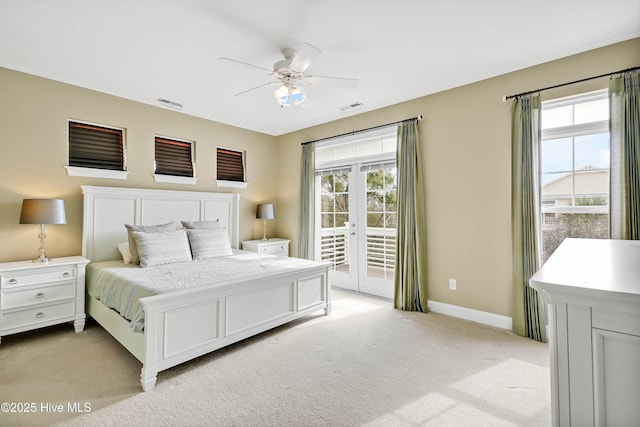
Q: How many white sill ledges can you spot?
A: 3